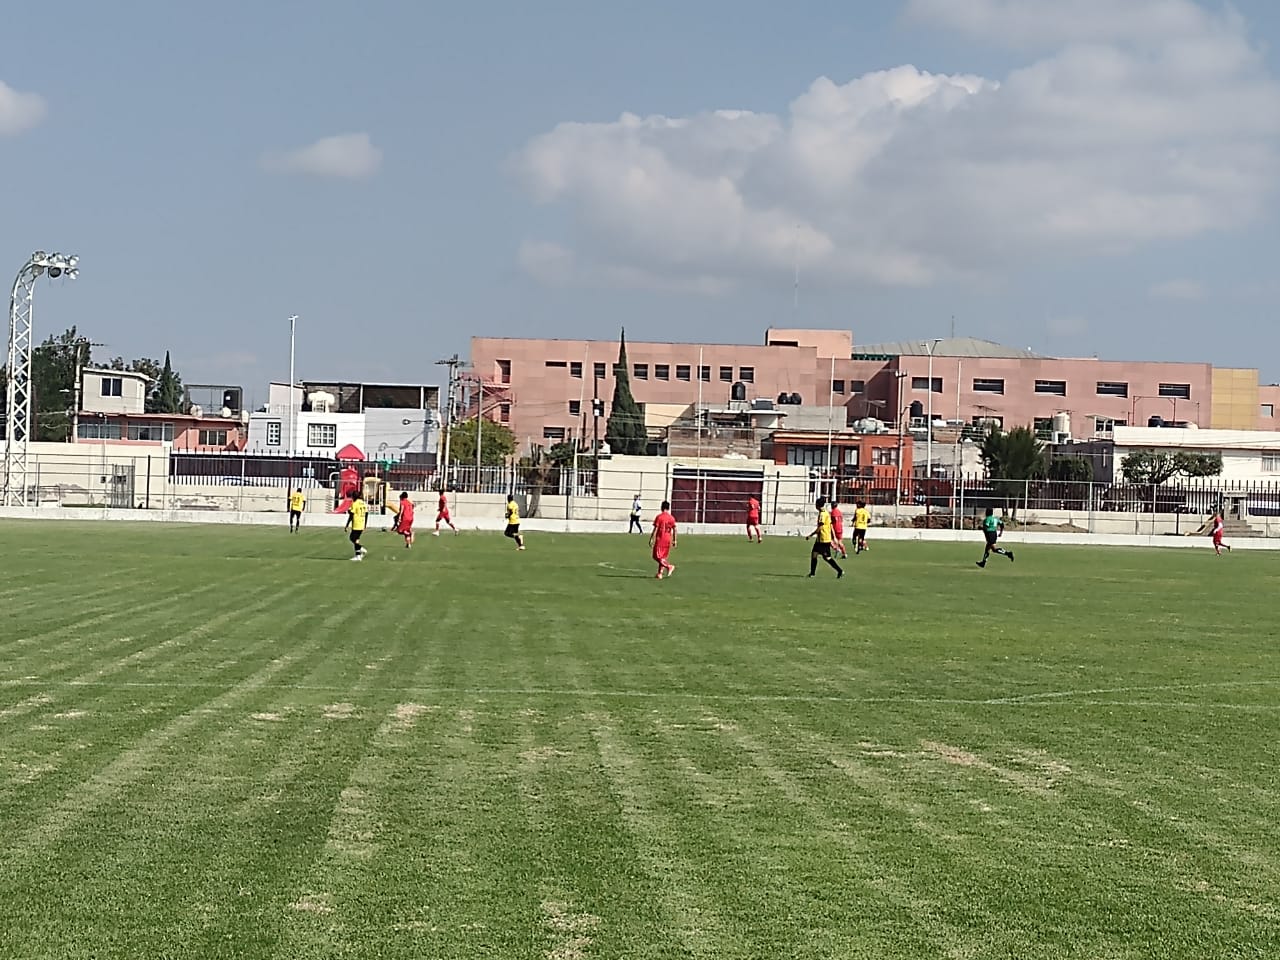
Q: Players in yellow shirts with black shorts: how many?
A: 5